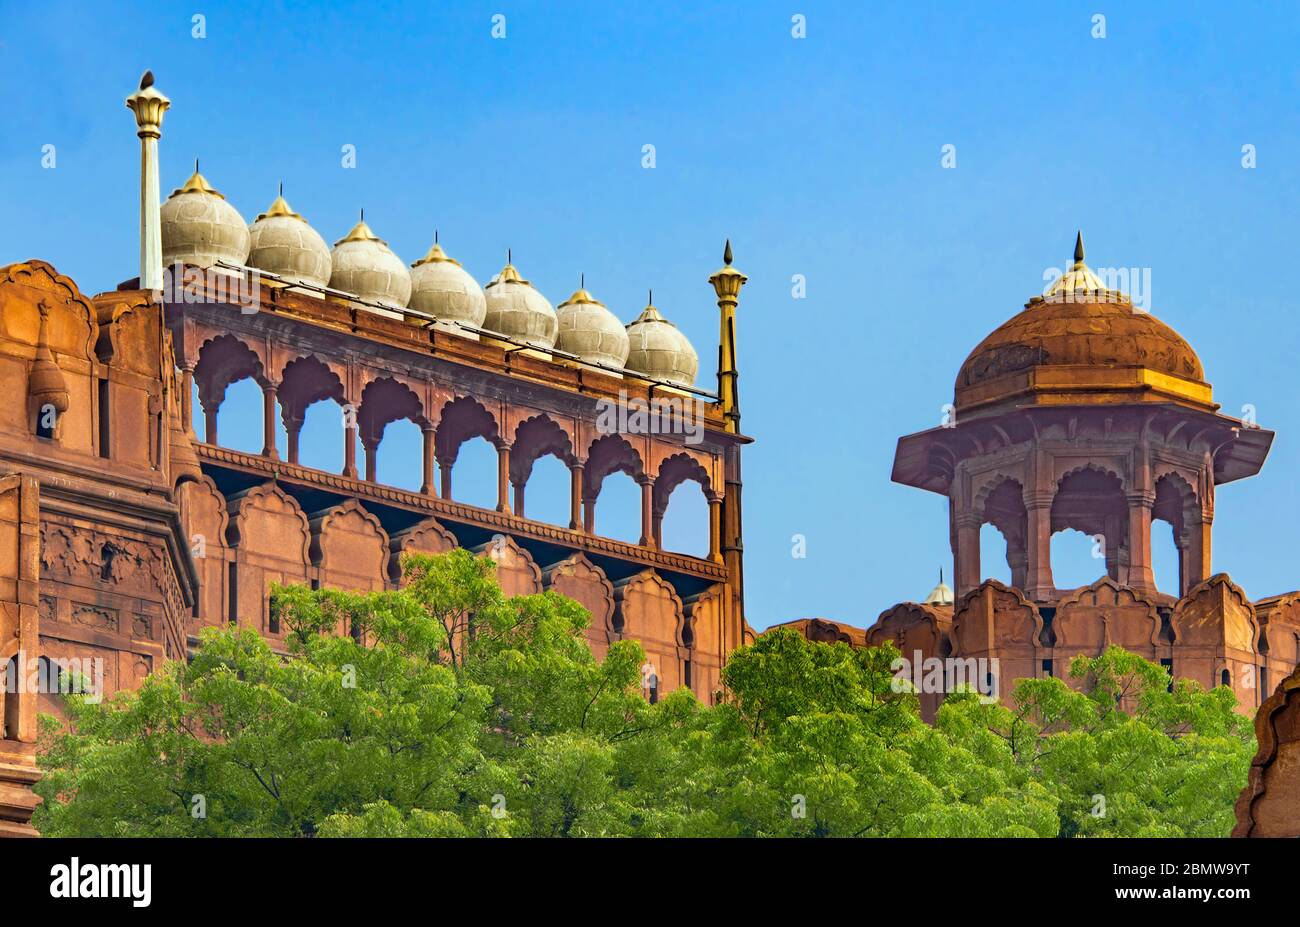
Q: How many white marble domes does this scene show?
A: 7